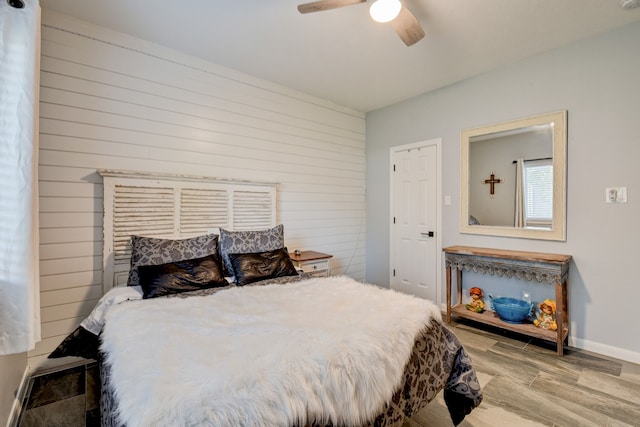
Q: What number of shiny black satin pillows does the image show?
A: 2